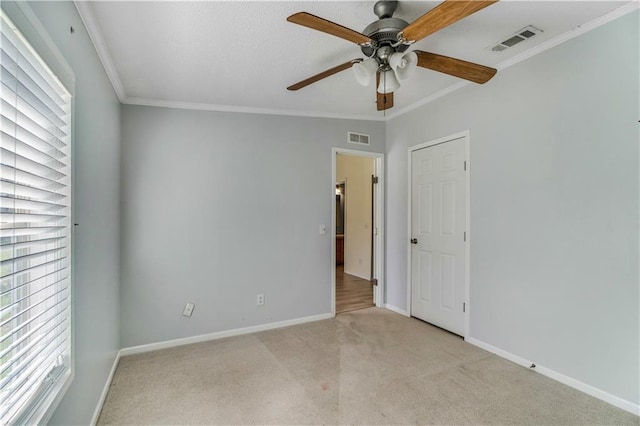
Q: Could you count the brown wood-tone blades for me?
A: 5